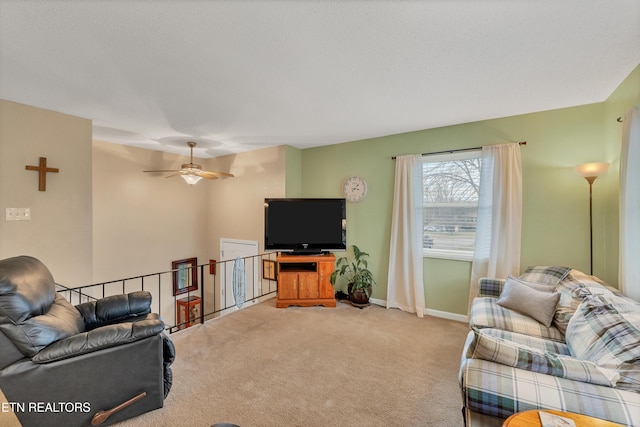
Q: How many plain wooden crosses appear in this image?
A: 1